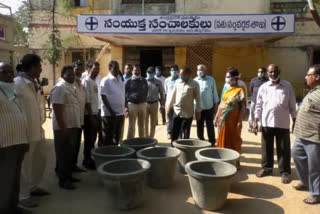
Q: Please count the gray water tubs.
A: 7